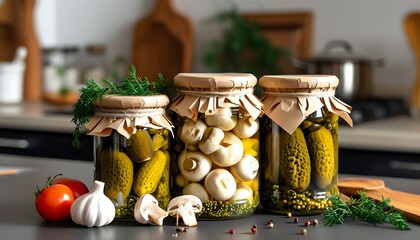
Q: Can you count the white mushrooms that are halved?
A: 2